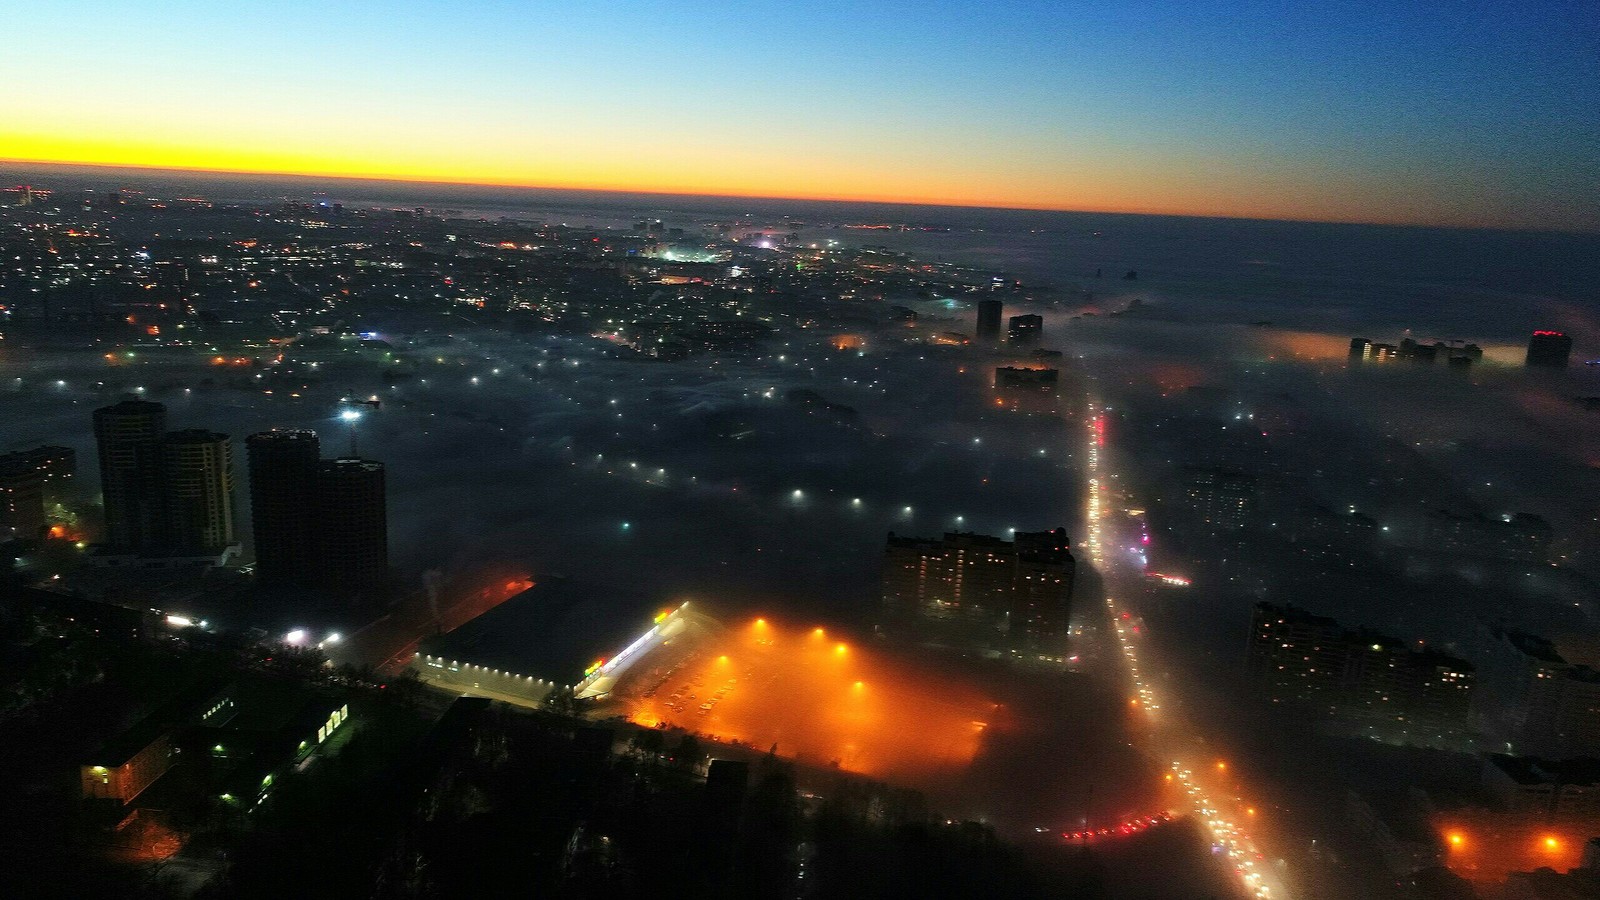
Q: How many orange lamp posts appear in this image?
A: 11